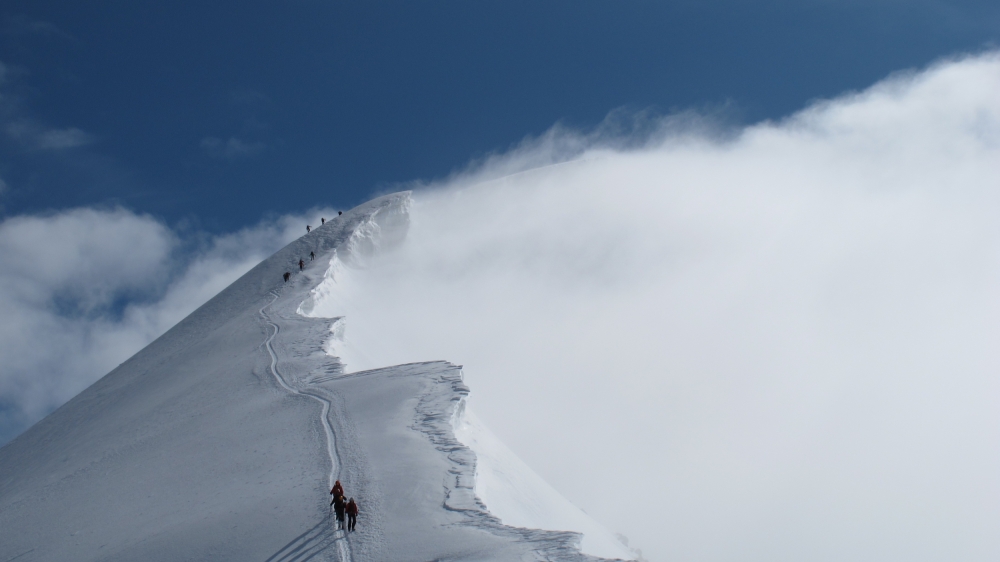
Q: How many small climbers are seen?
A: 6